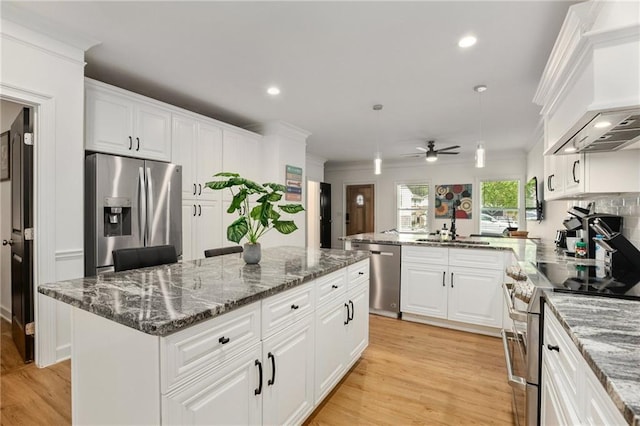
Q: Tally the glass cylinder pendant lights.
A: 2